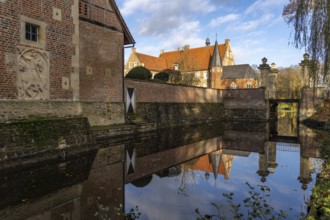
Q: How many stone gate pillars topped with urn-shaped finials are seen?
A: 3